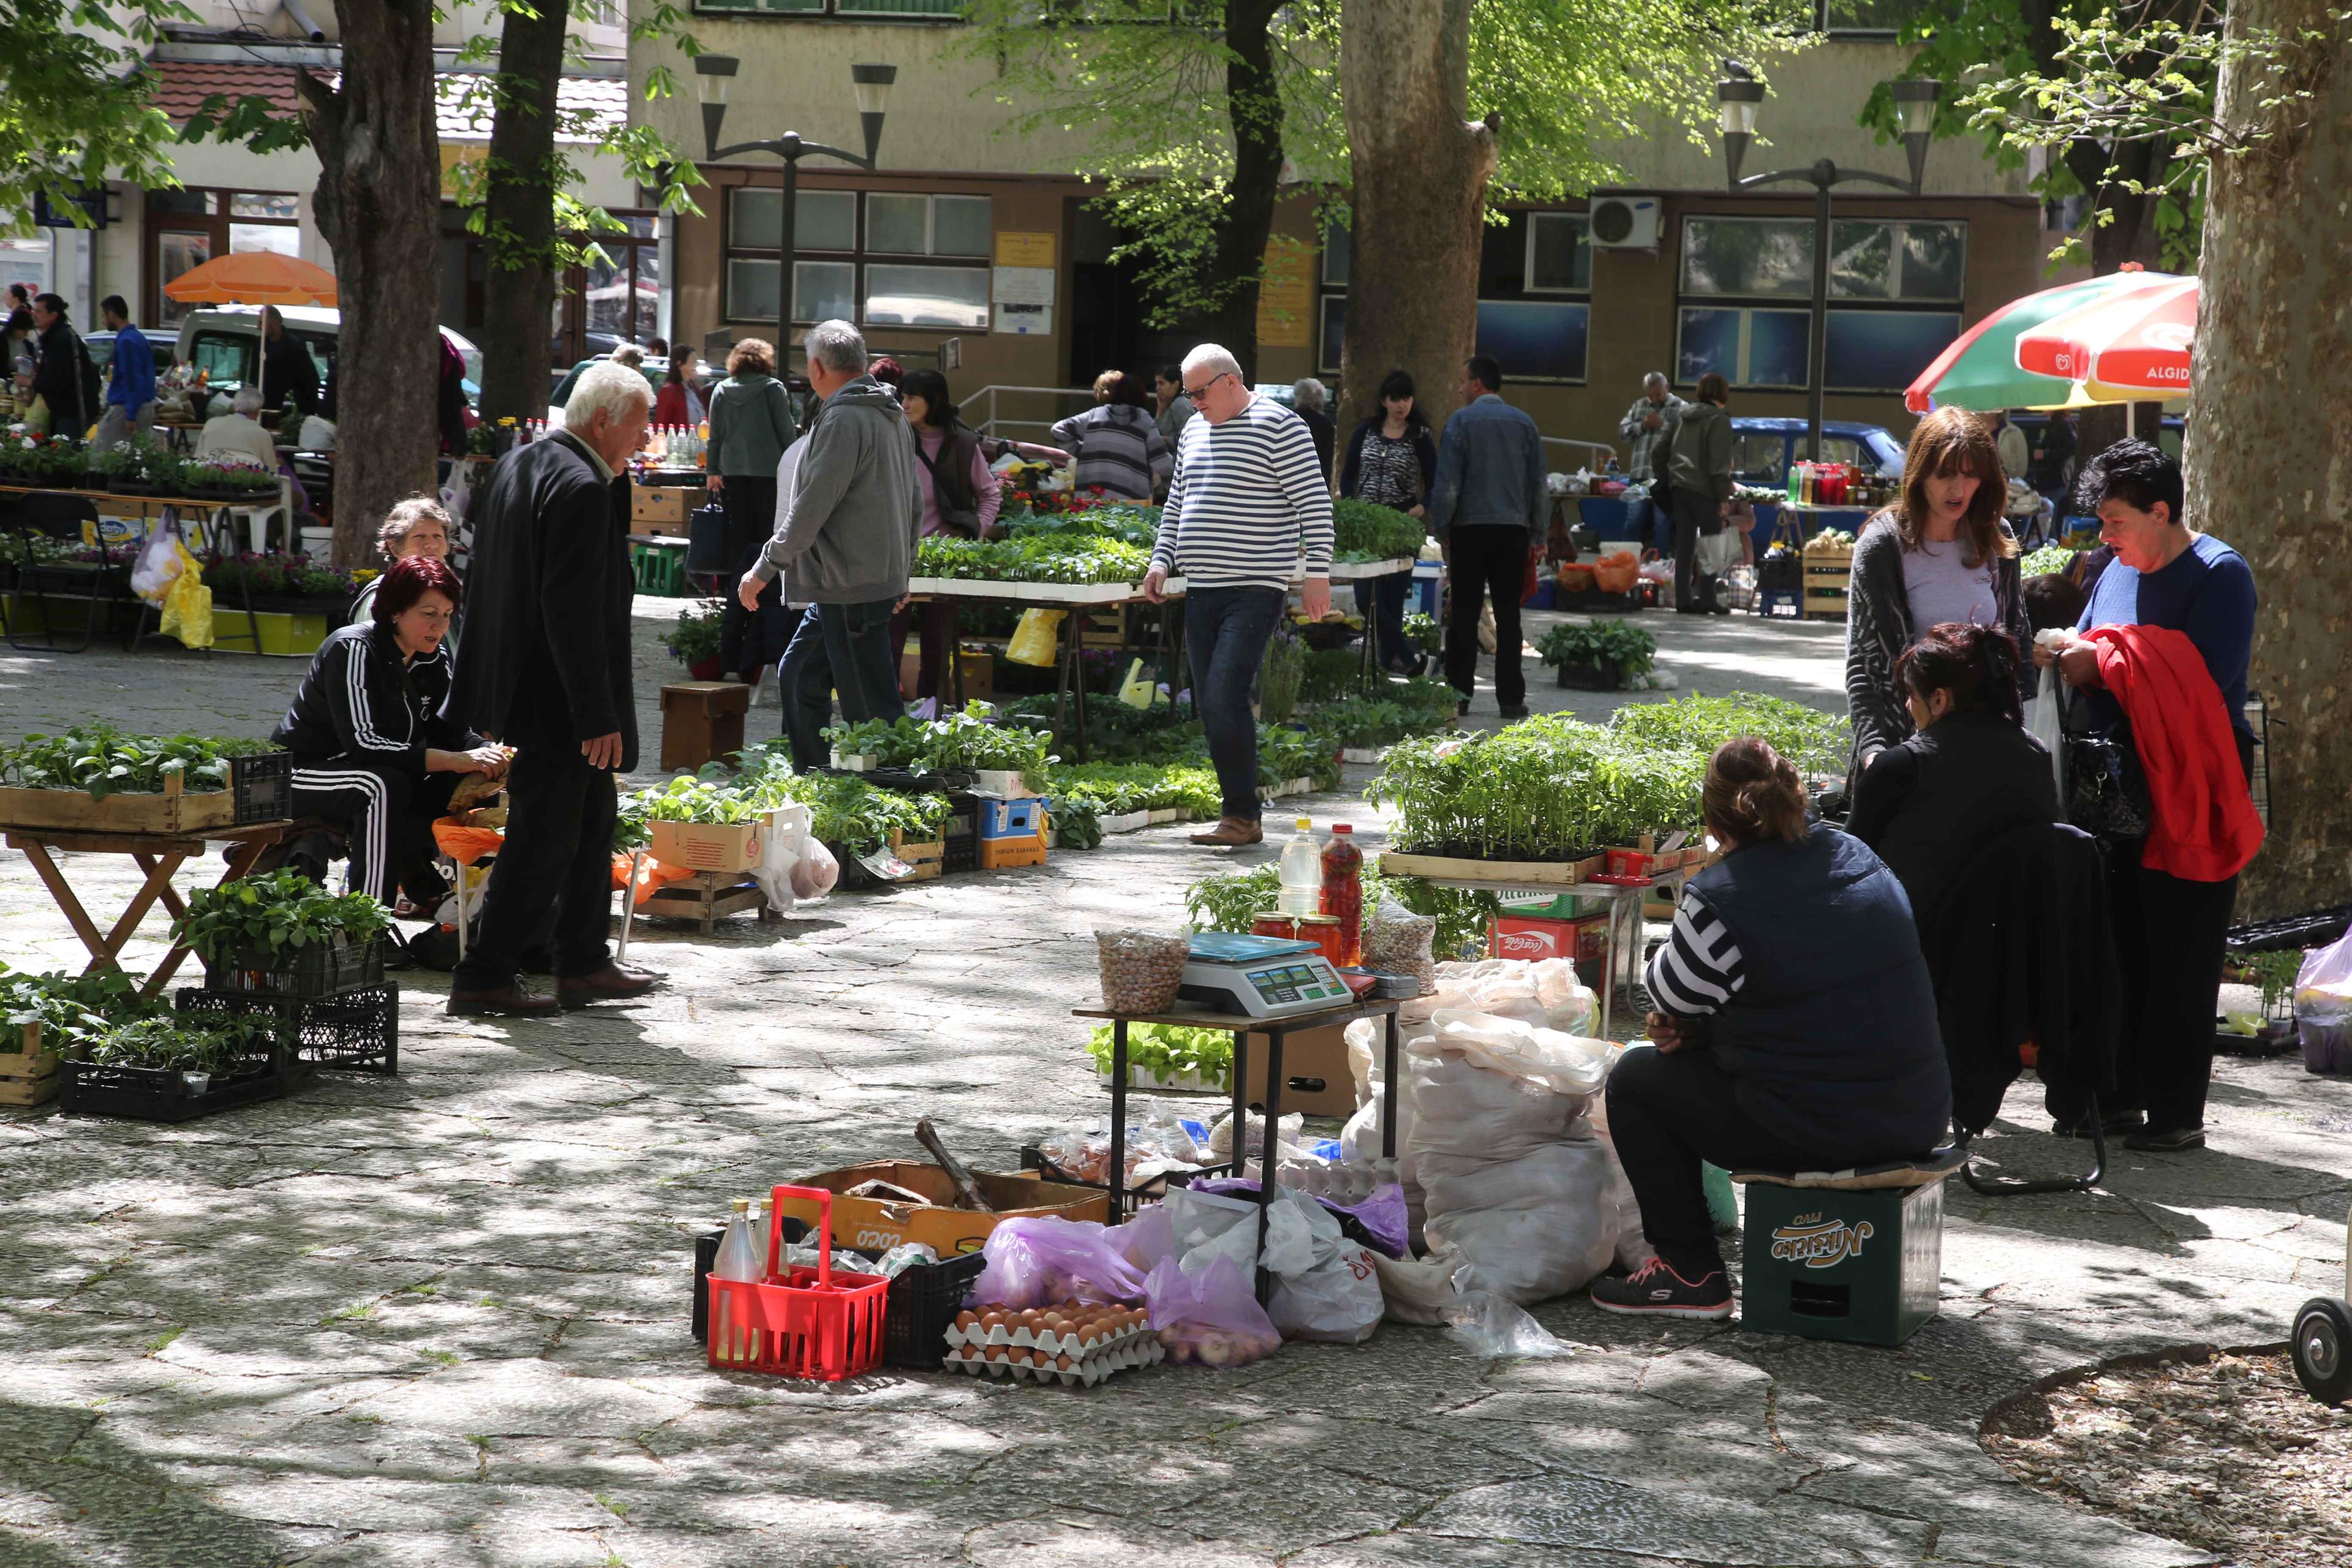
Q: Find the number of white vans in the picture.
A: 1